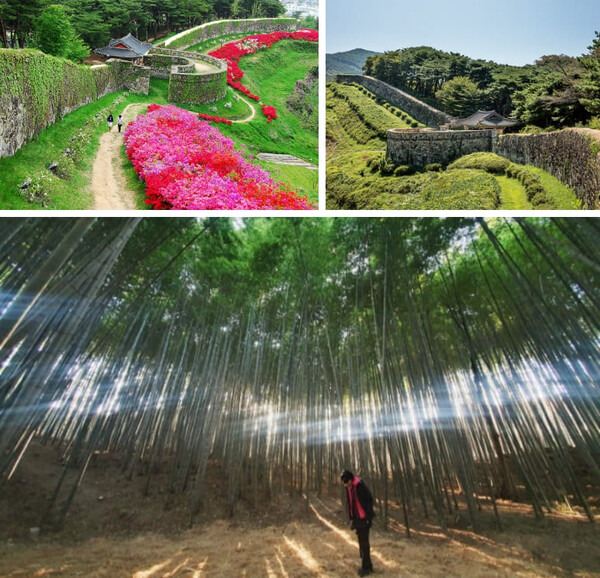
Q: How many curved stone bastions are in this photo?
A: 2